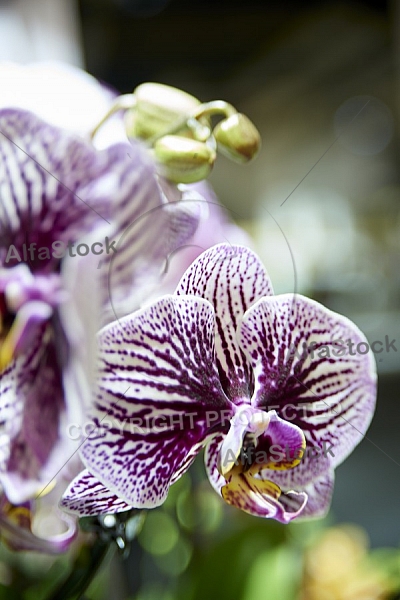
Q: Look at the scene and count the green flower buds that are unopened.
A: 3